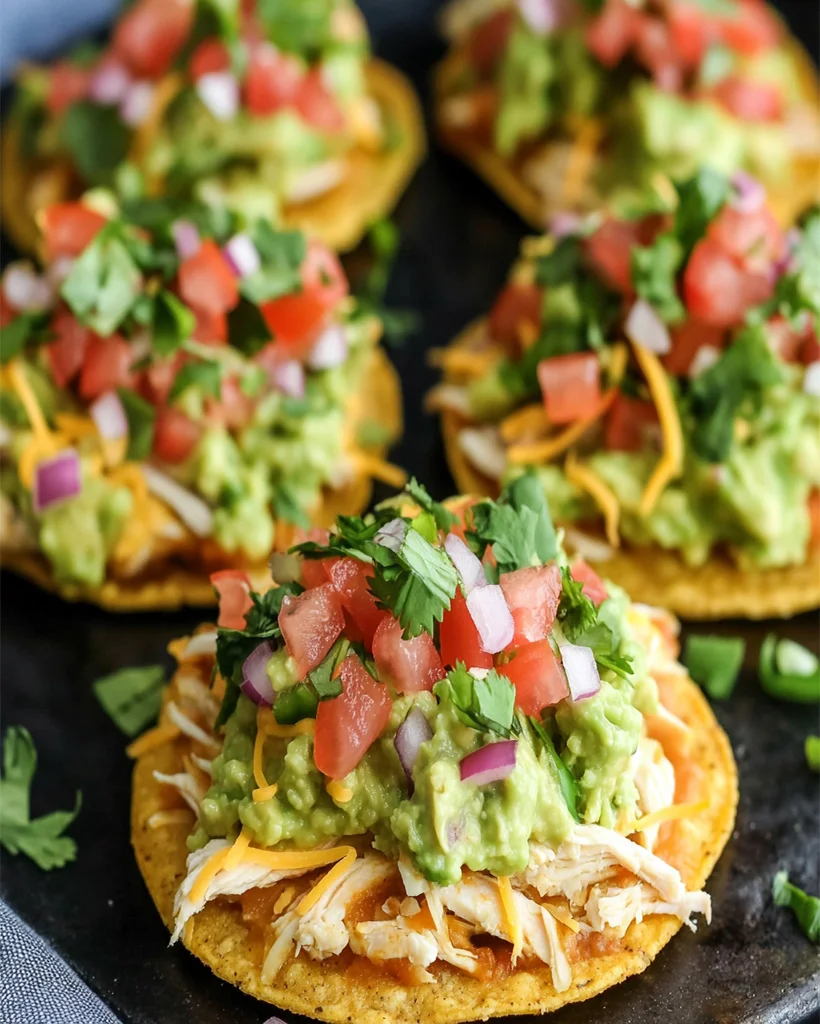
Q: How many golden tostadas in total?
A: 5